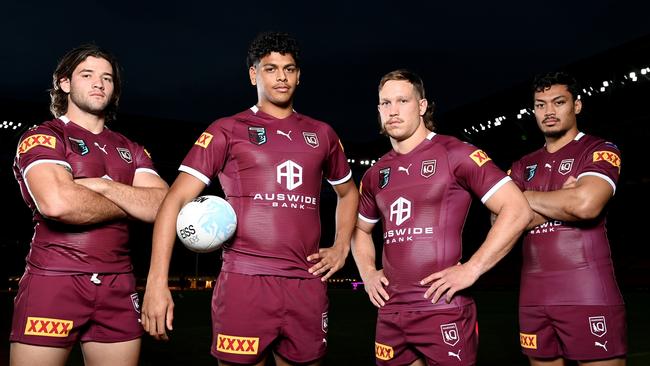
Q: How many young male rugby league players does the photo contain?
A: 4